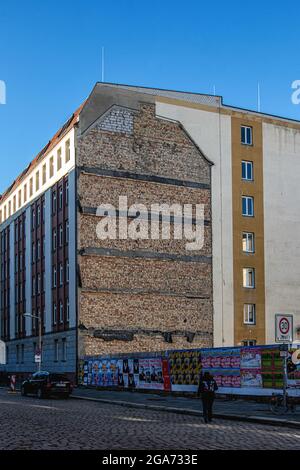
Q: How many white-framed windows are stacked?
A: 6